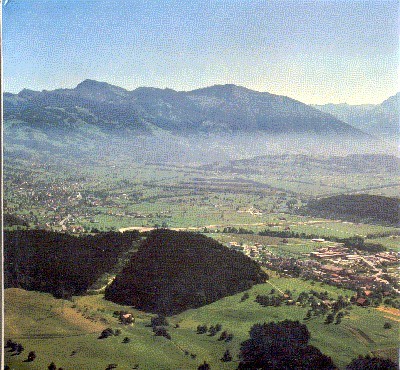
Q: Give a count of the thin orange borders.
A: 0